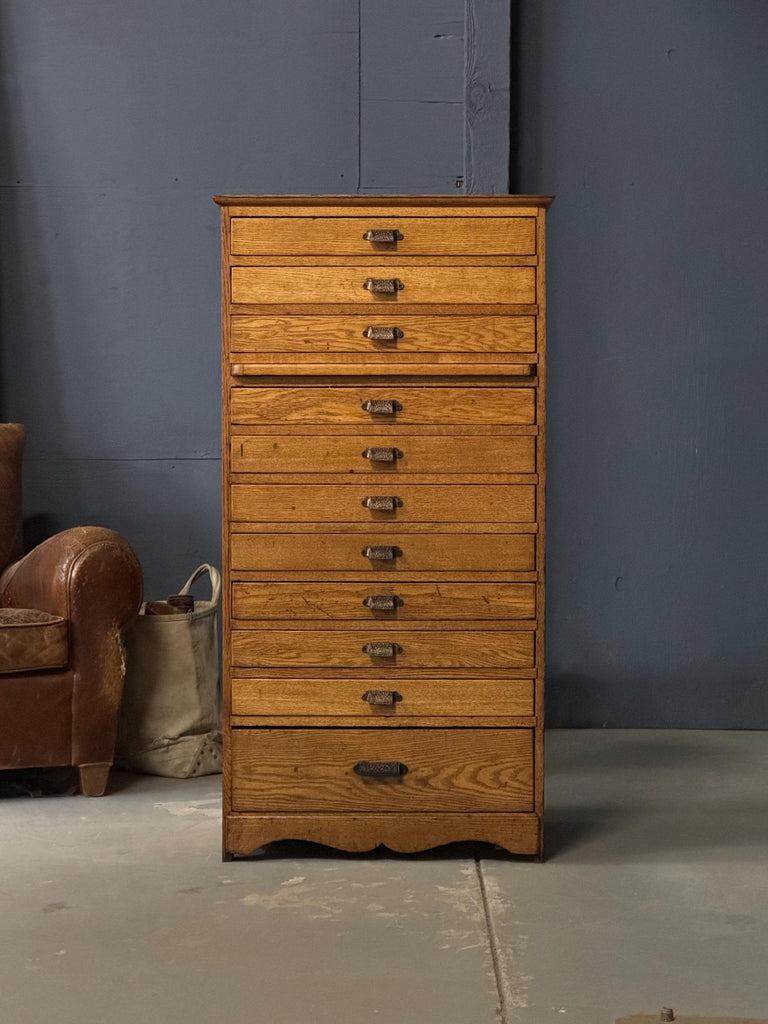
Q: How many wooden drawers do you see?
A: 11